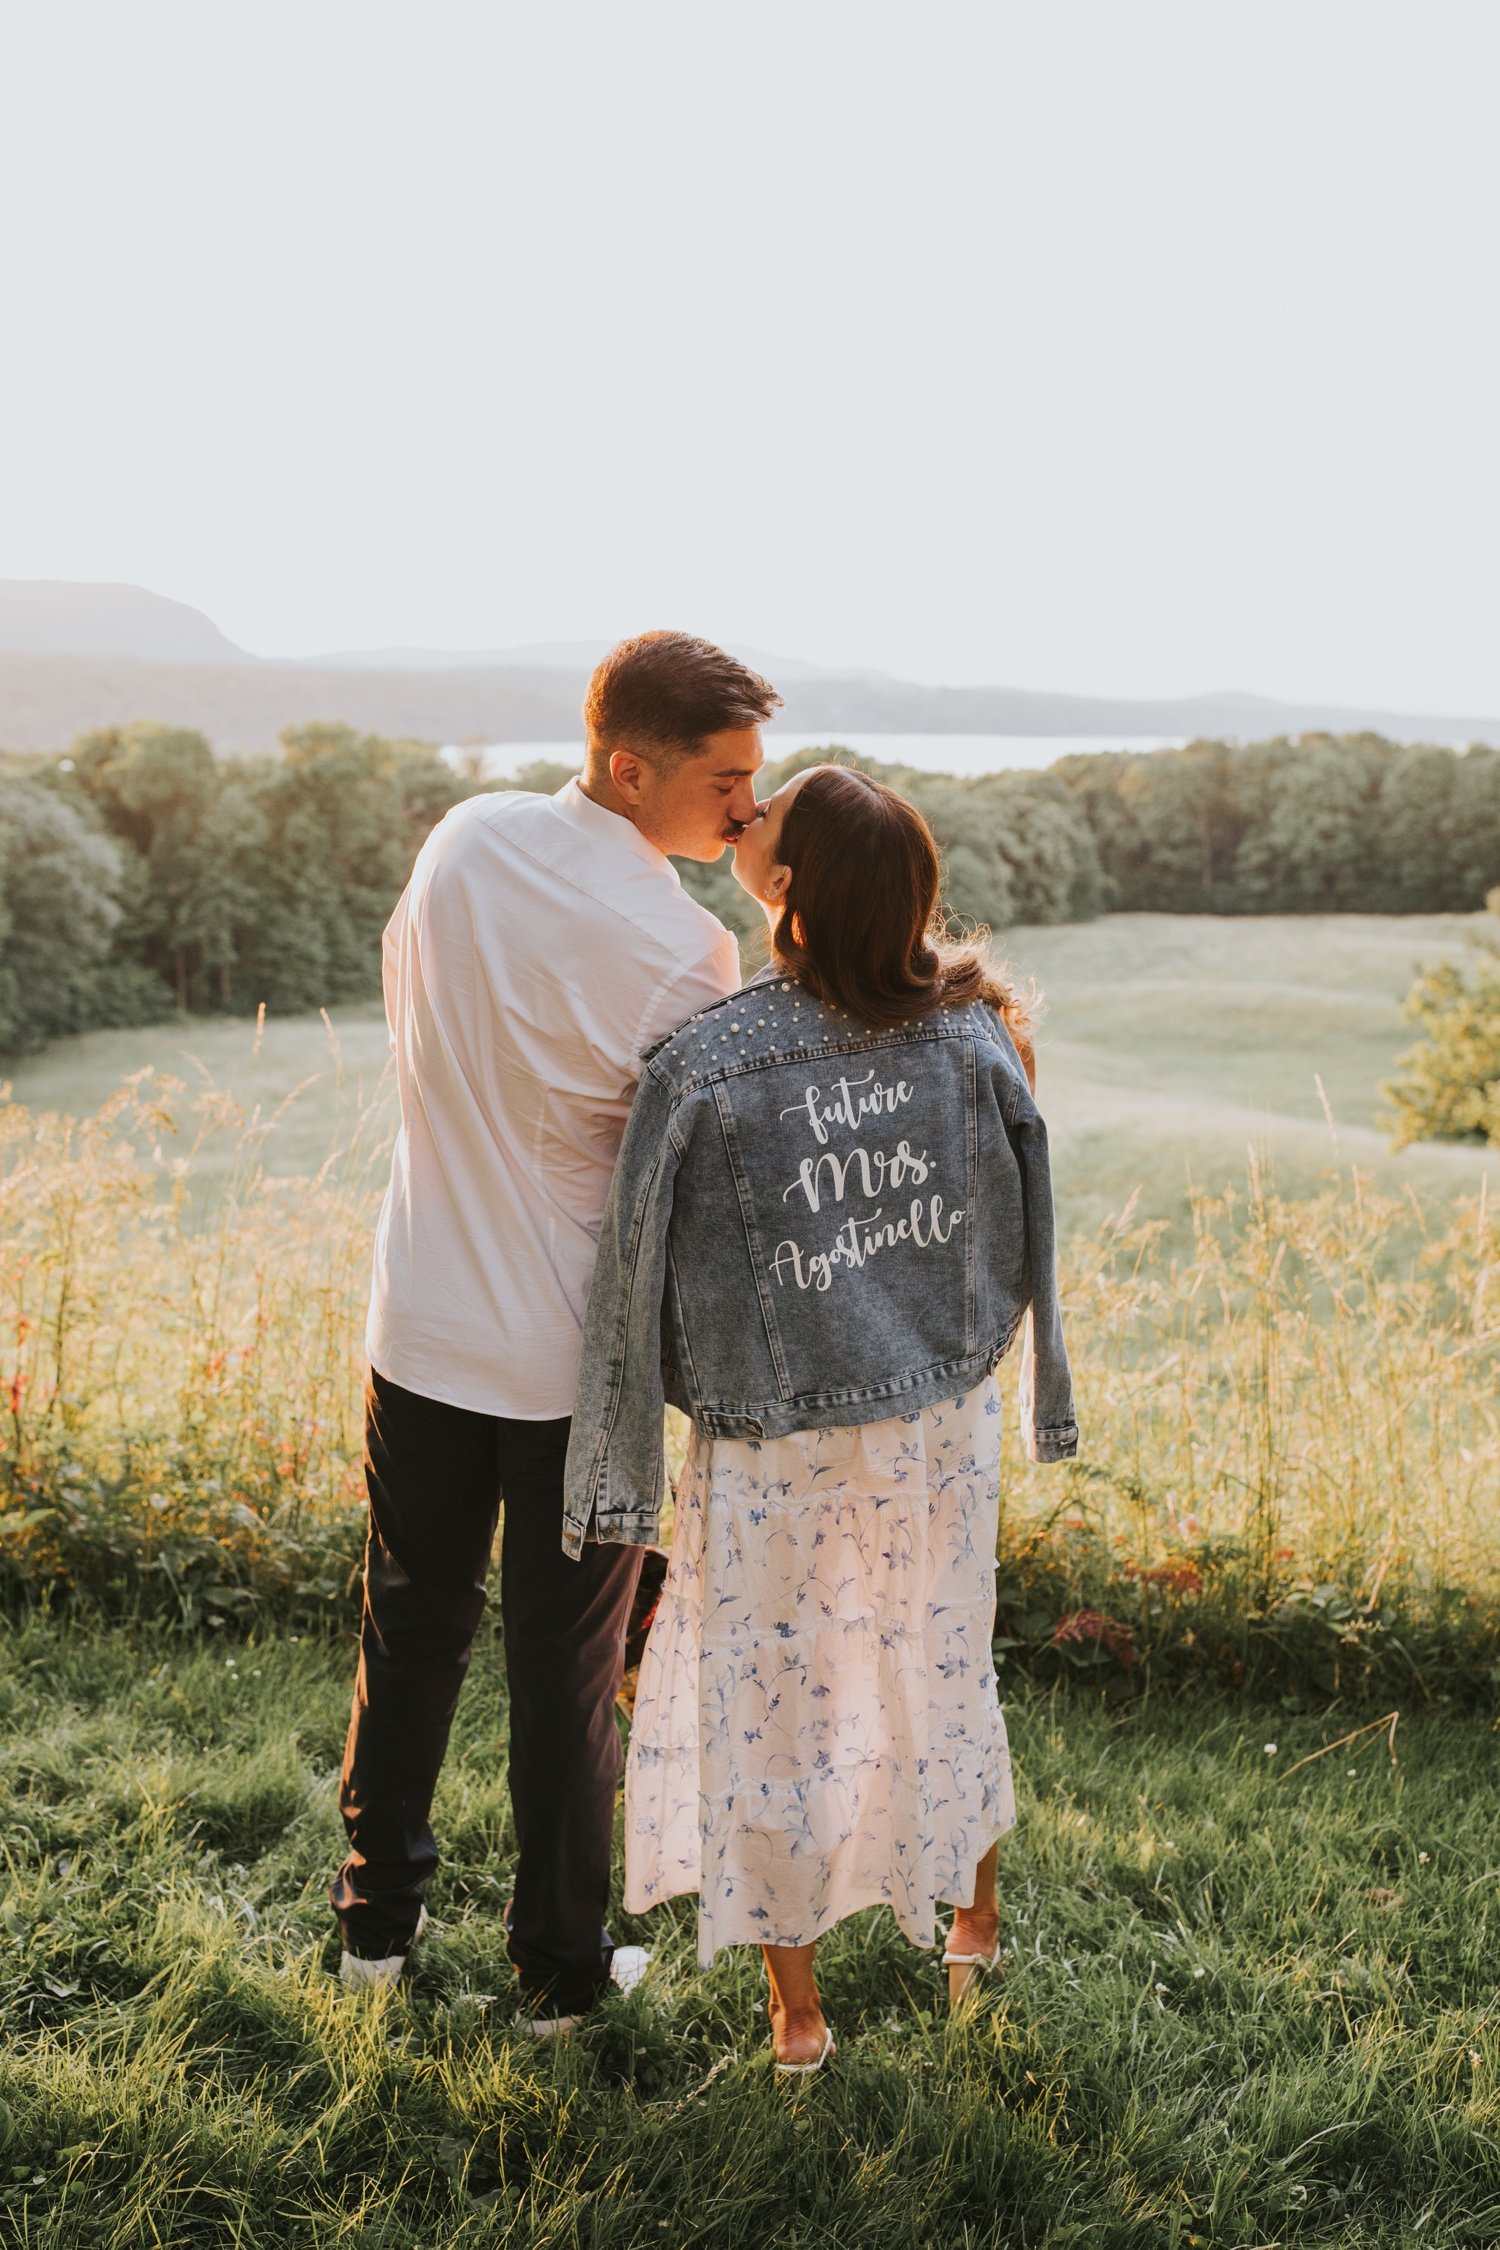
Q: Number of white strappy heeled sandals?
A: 2